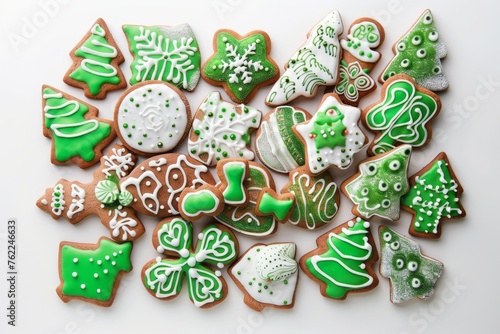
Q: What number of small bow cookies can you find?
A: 3